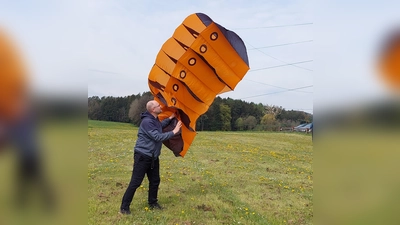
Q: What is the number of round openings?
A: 6